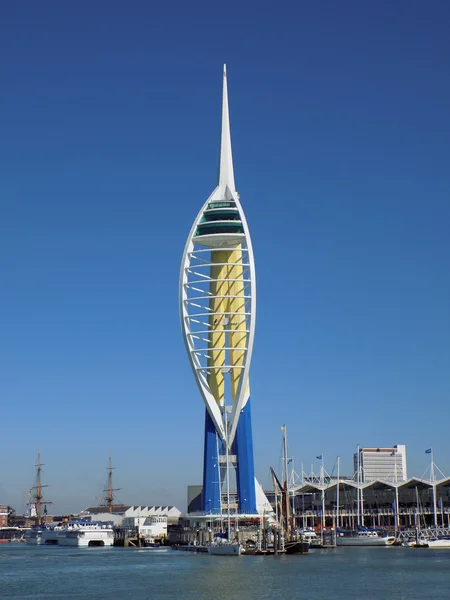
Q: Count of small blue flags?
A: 4